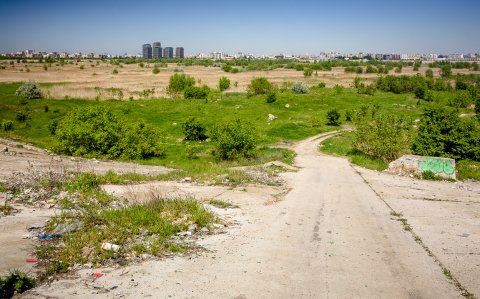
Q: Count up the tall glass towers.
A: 4